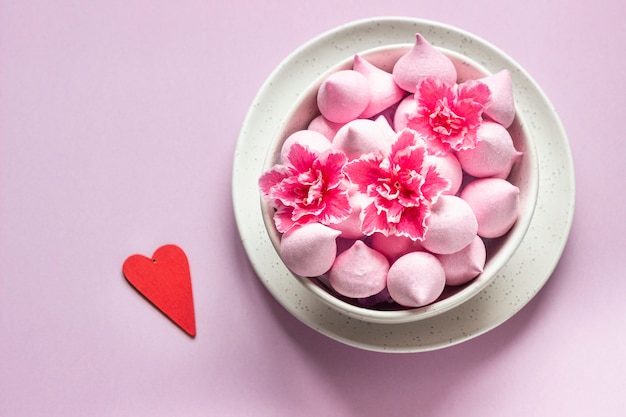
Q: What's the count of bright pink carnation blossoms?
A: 3